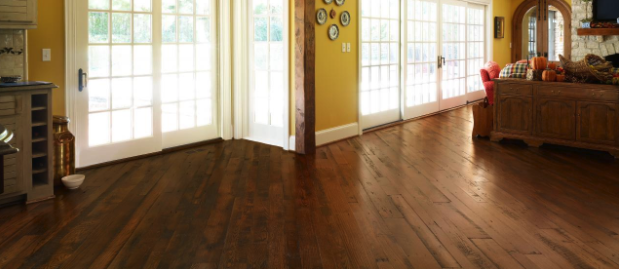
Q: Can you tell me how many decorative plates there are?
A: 5